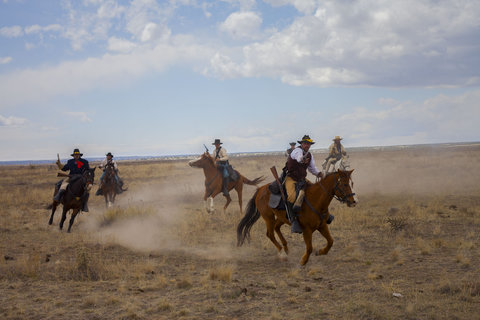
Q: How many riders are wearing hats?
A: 6